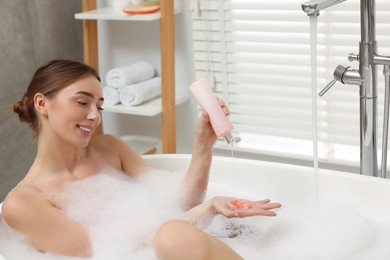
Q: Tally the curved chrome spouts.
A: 1